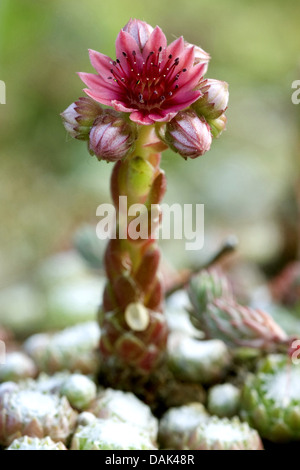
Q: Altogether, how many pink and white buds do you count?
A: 6